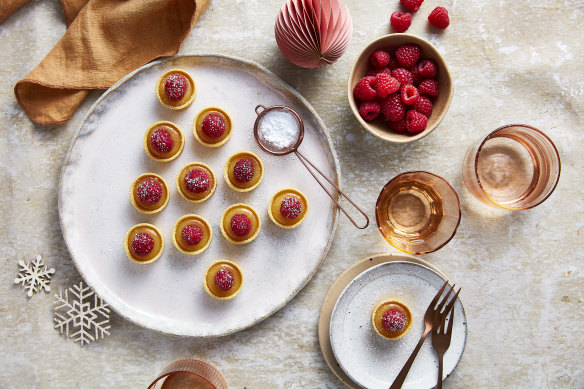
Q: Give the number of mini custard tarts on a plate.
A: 12